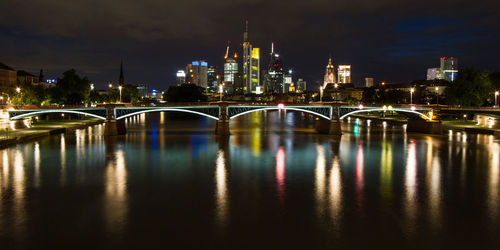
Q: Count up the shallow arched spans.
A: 4